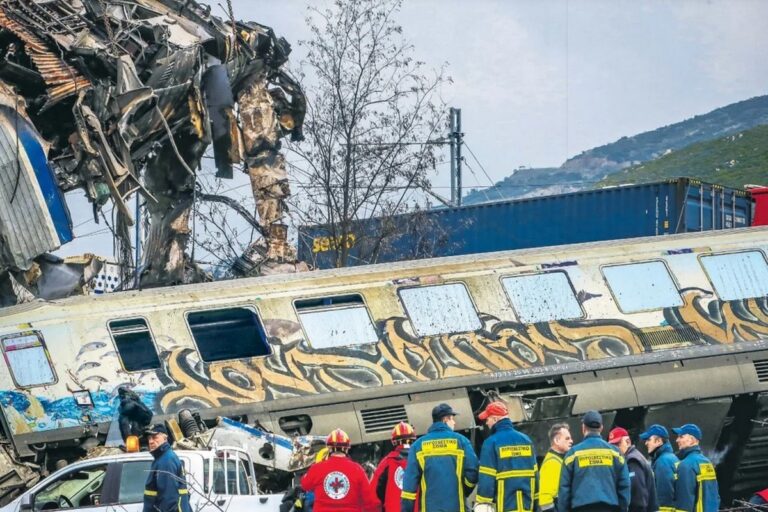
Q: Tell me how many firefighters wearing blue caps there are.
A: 5